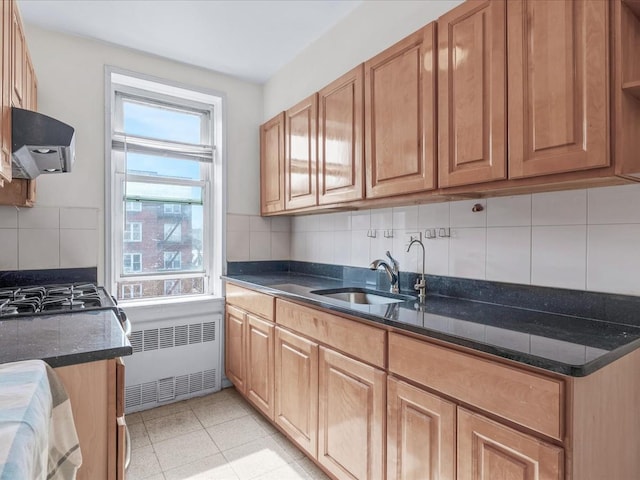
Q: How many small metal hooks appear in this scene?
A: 4